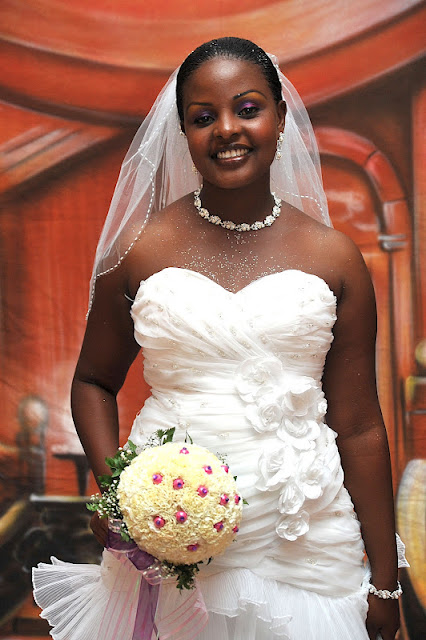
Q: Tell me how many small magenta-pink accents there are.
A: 13